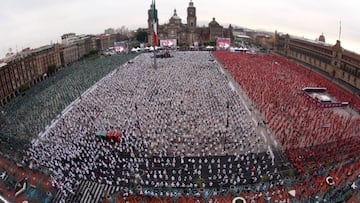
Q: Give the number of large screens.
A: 3